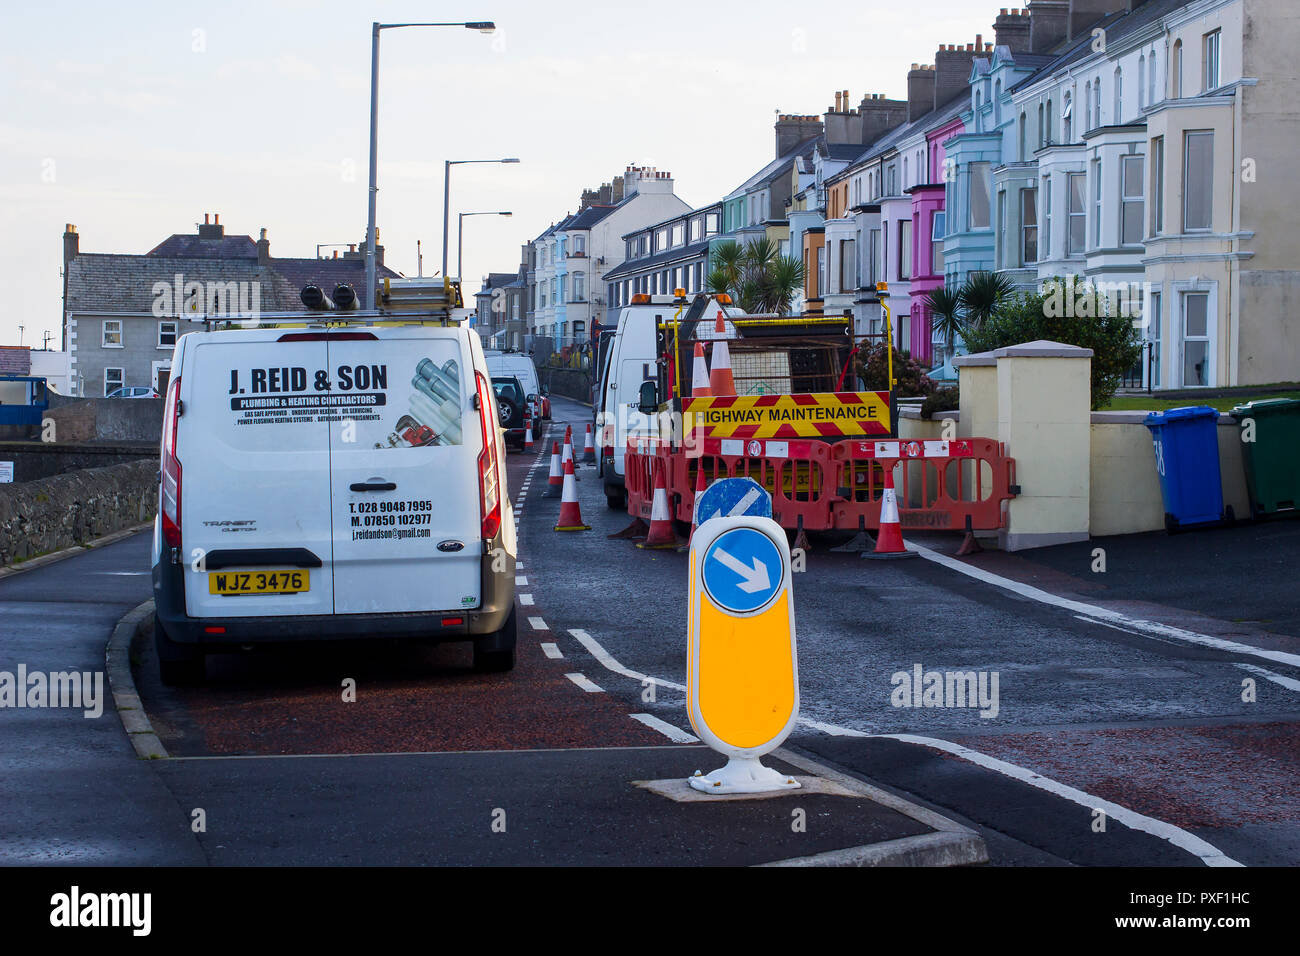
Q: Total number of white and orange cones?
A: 11